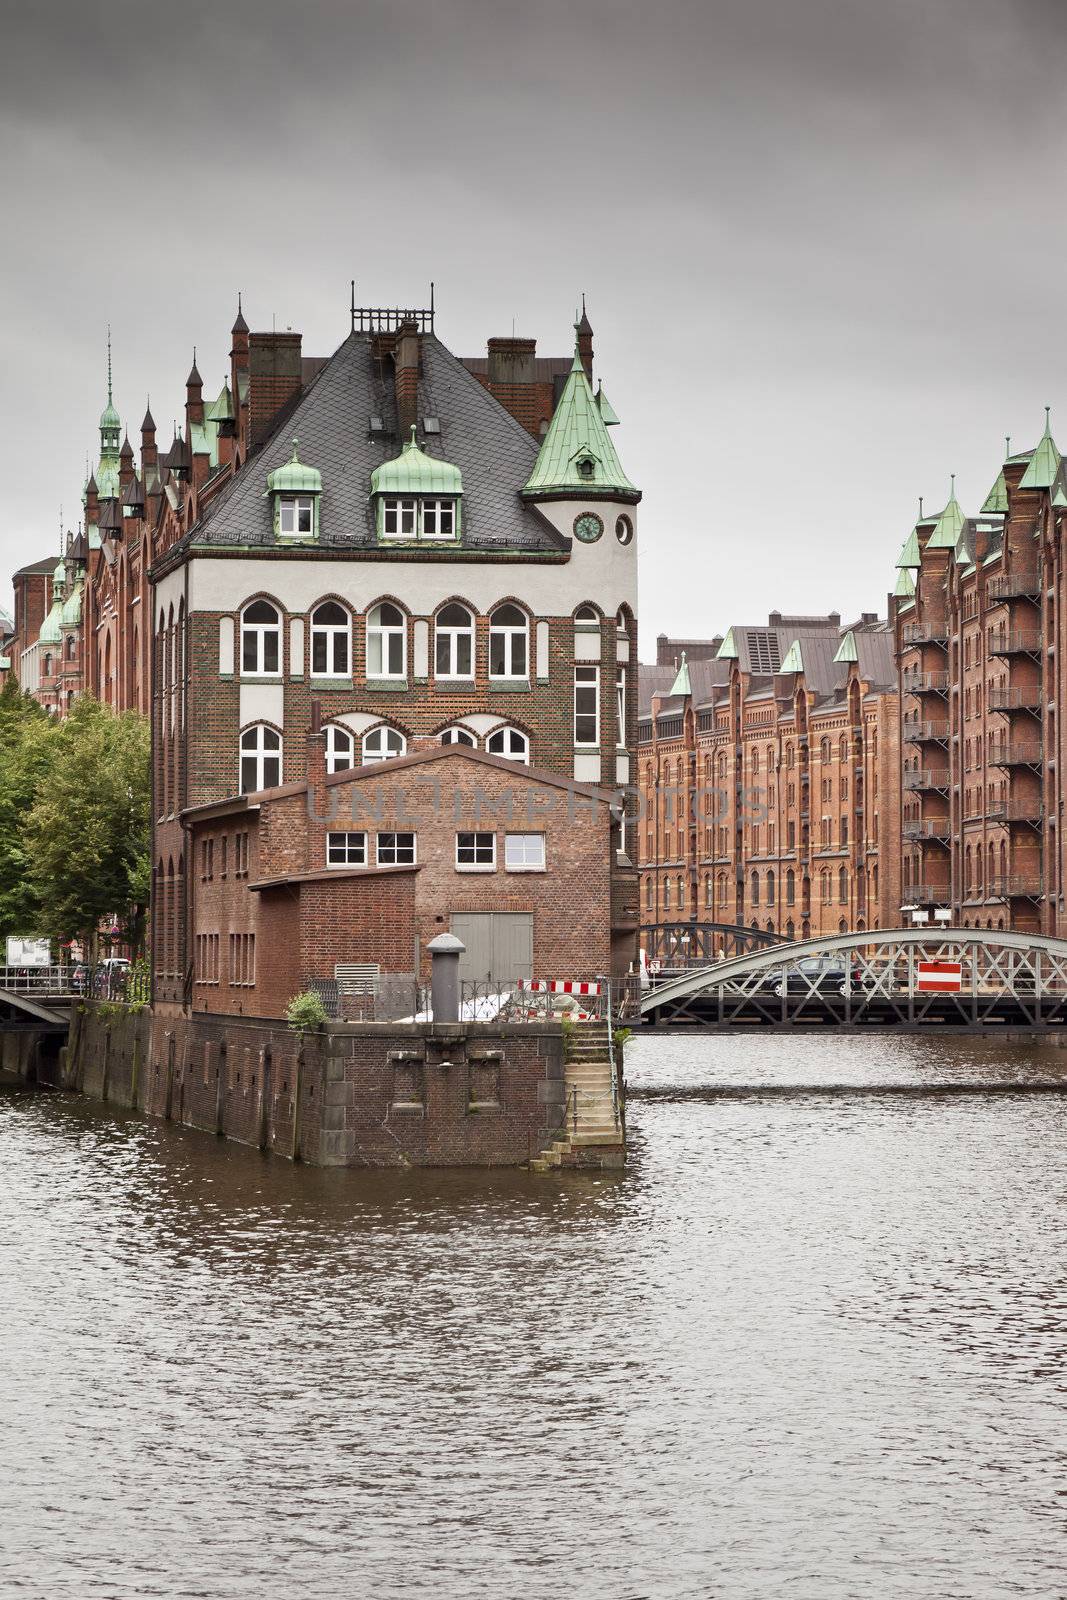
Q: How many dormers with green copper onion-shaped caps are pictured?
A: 2